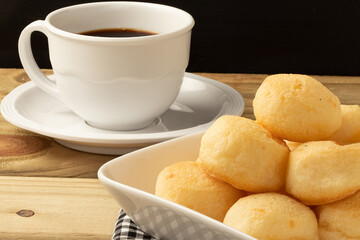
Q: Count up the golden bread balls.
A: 7